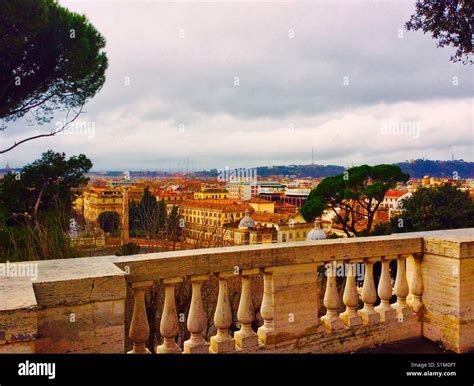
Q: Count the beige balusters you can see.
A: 12